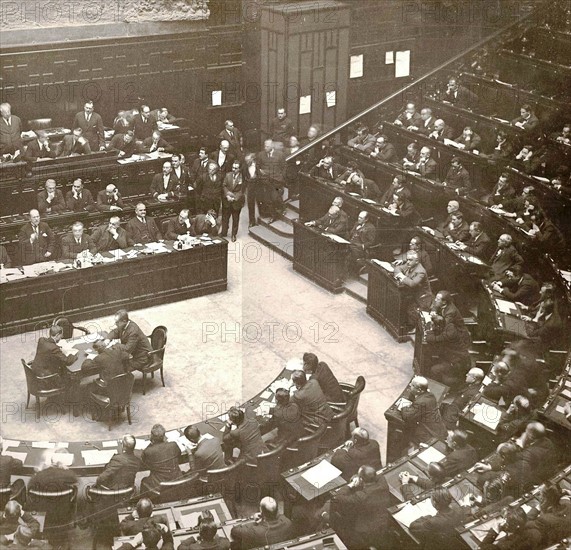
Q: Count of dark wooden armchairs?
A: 13